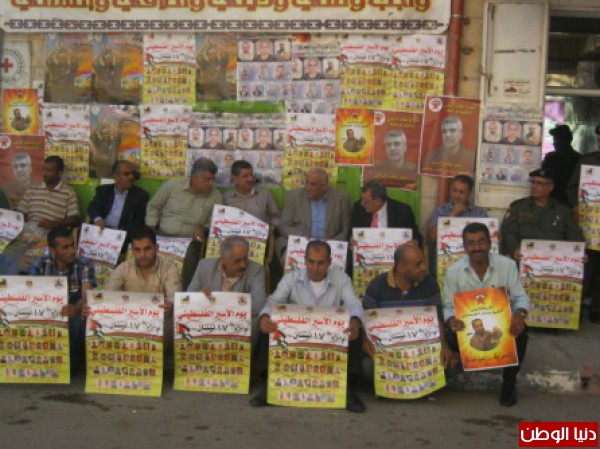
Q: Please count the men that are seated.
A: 14